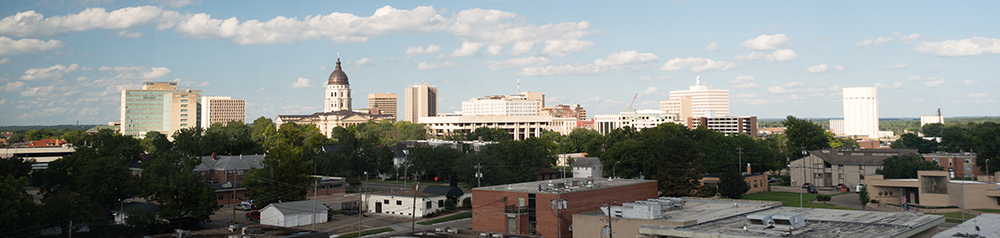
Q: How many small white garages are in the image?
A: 1